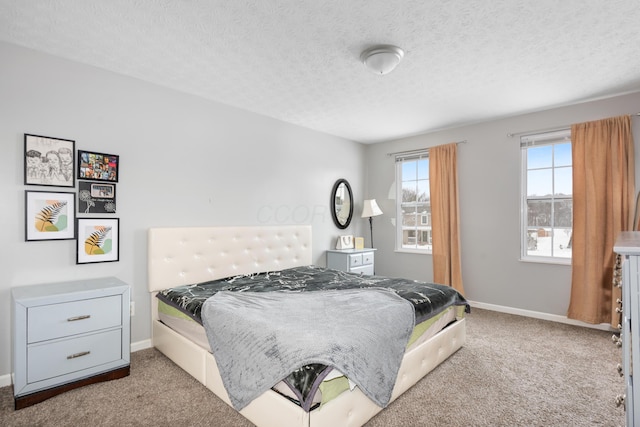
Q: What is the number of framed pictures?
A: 5